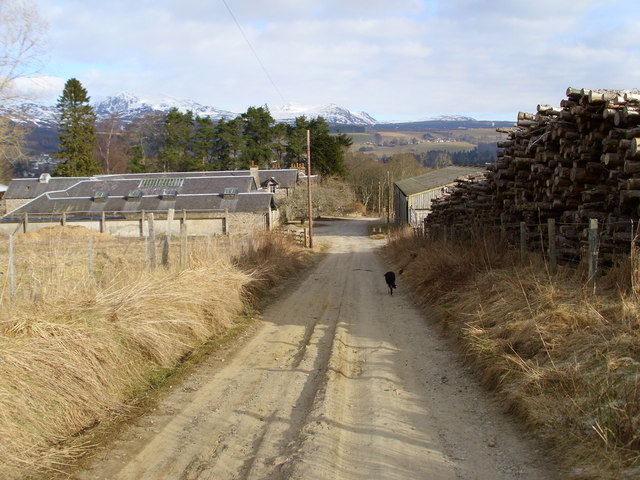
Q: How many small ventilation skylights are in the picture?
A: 4